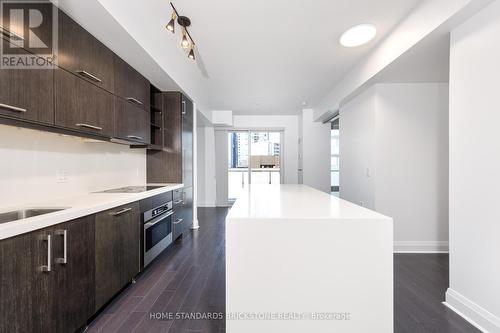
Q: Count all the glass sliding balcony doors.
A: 2